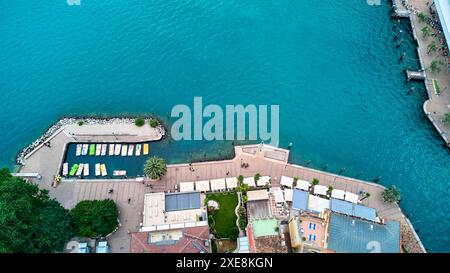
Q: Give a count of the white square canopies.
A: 11